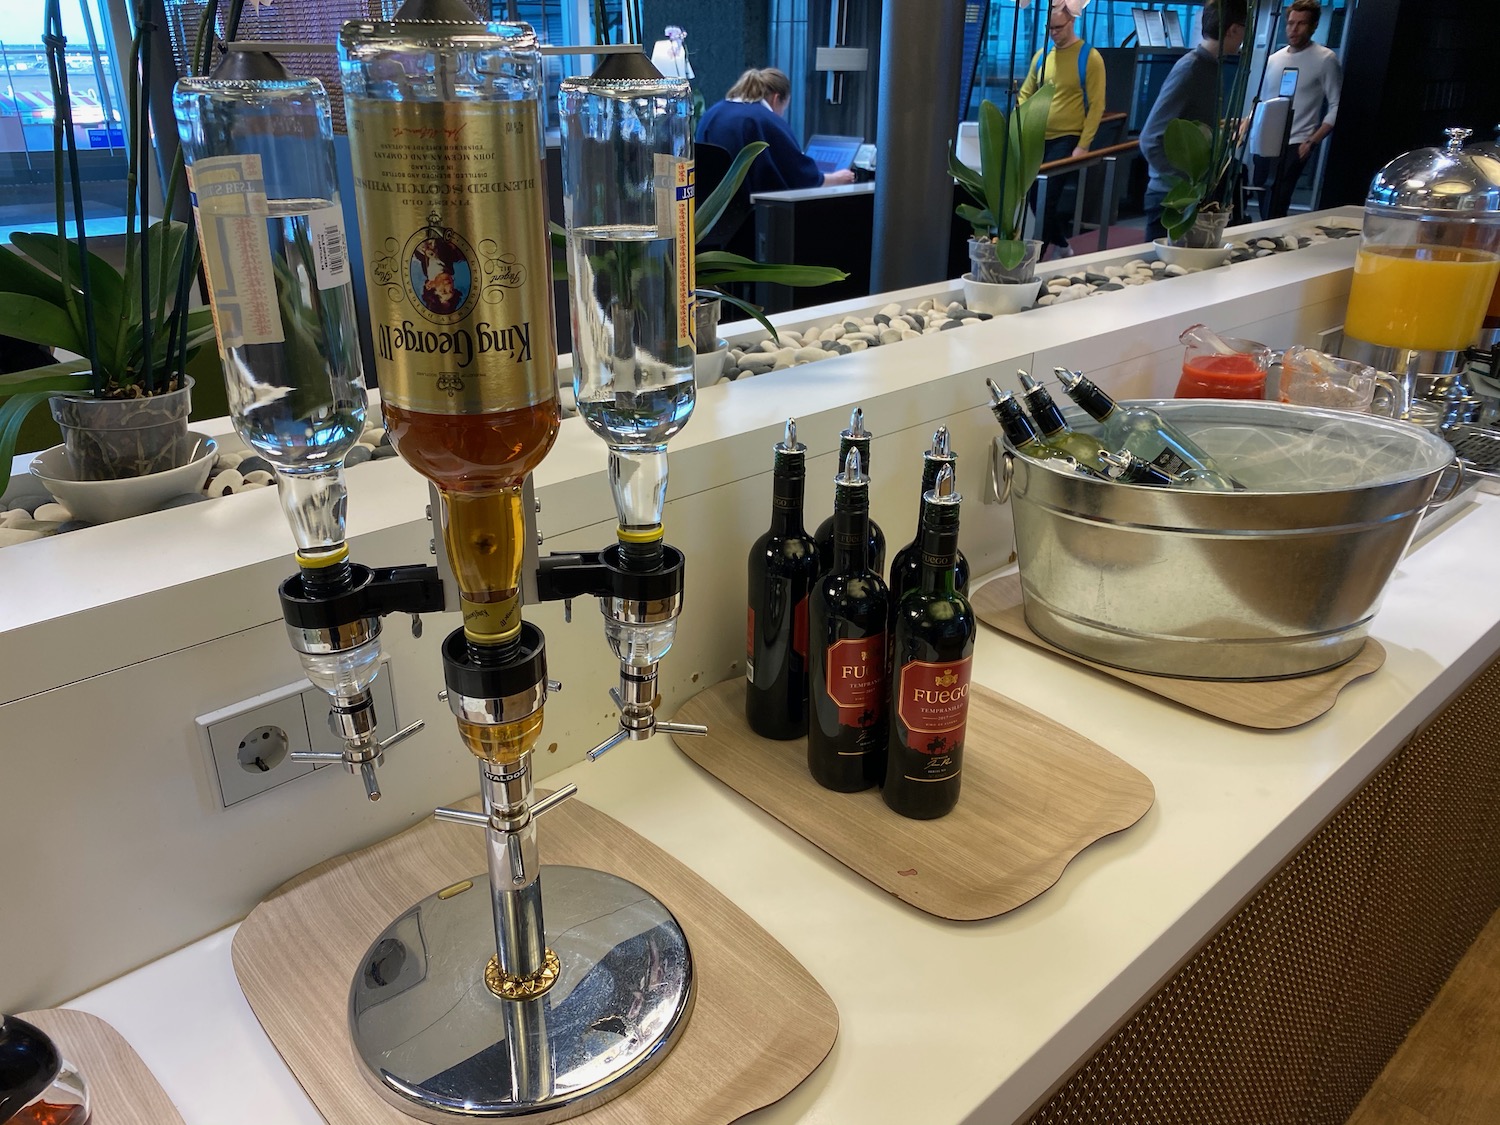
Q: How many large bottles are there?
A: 3